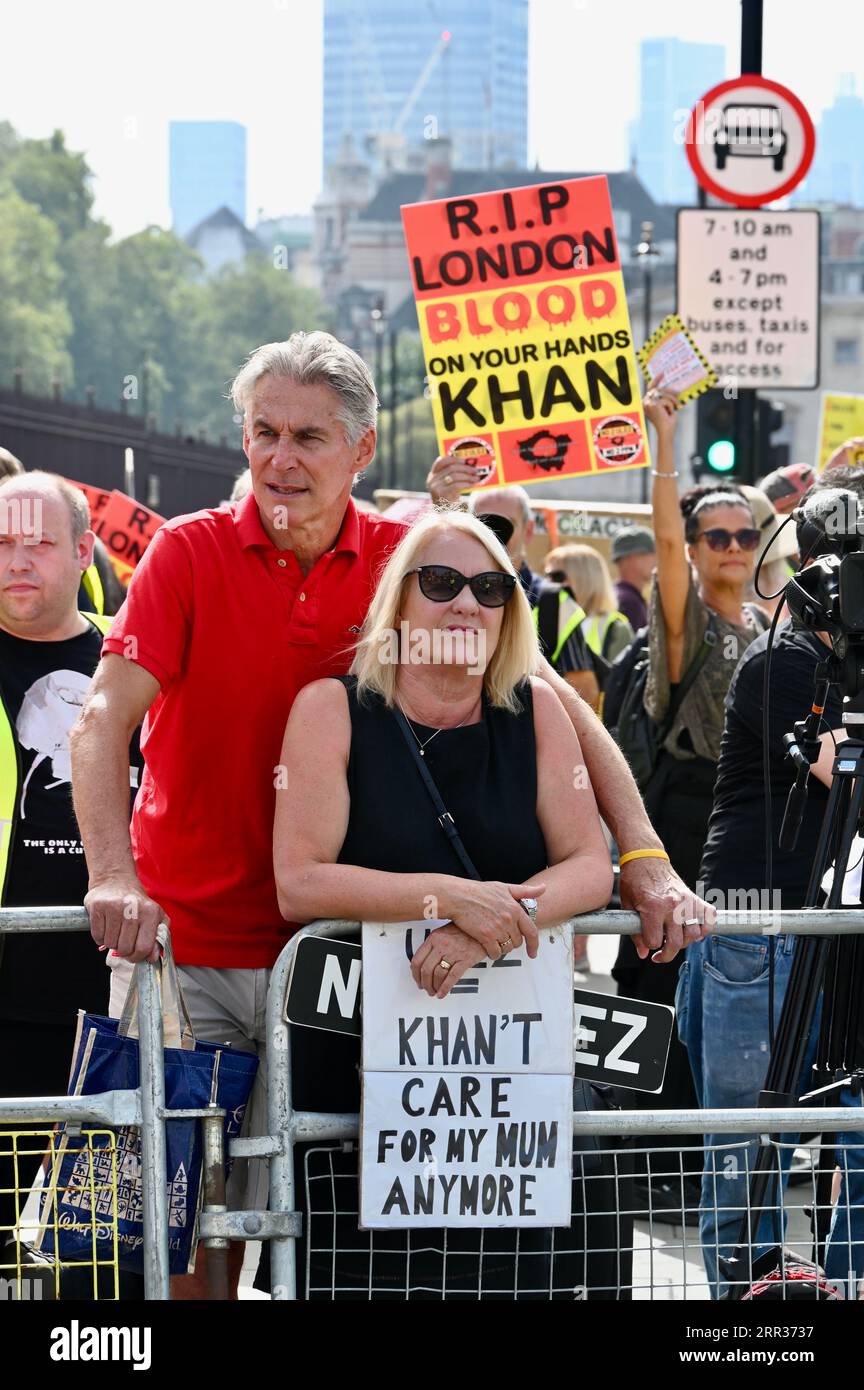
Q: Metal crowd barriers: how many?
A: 2